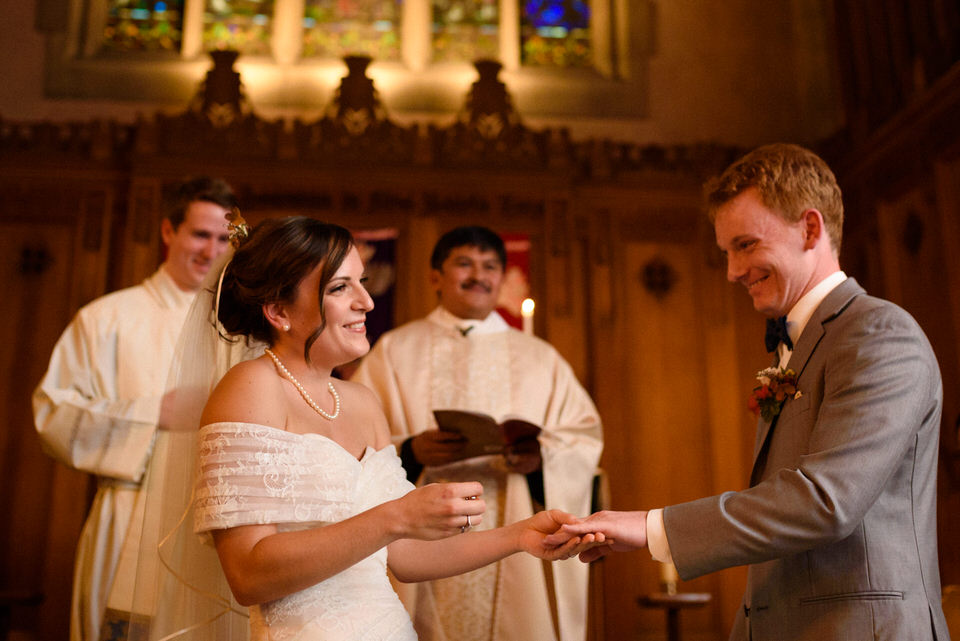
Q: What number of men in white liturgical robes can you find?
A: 2